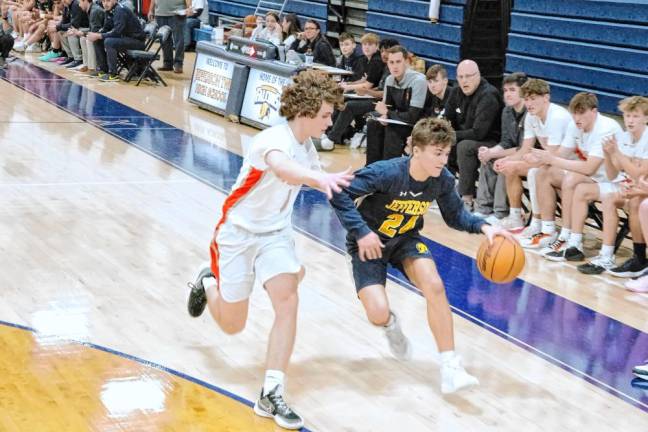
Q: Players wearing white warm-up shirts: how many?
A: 3